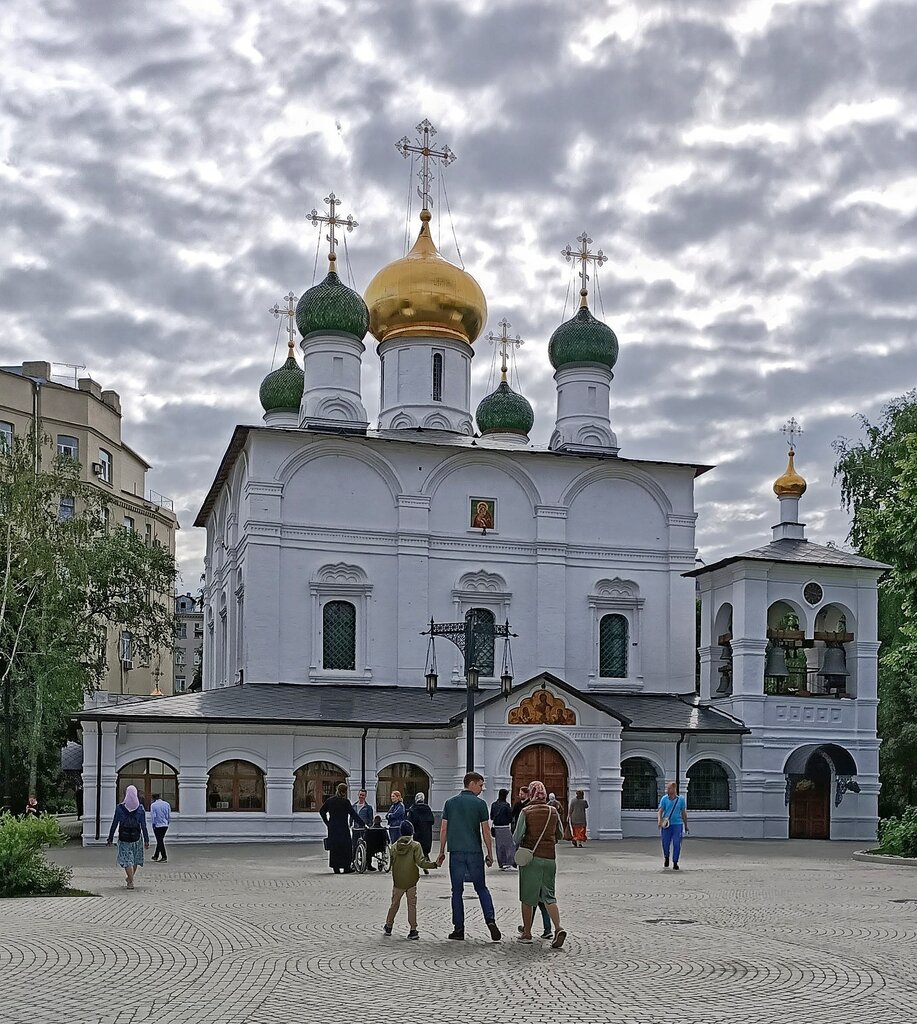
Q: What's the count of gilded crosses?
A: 6